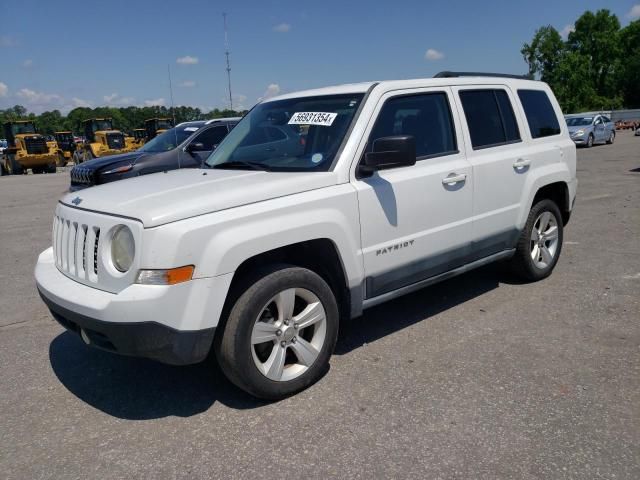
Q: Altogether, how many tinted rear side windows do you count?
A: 2